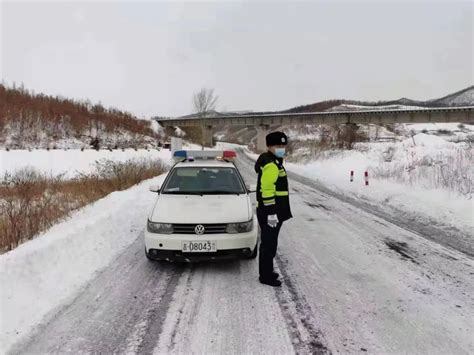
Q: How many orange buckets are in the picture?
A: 0